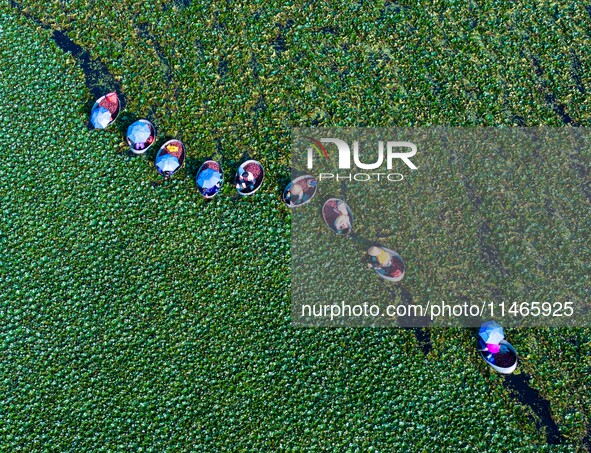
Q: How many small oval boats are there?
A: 9